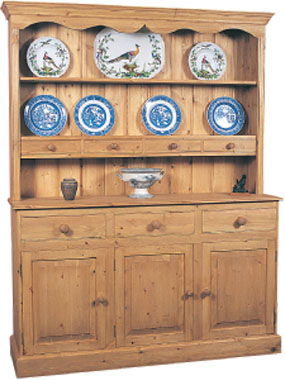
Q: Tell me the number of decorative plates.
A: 7